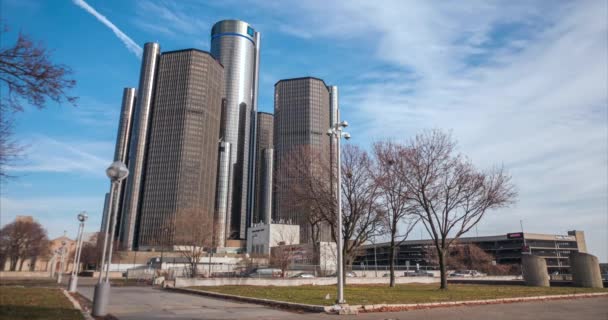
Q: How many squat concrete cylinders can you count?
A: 2